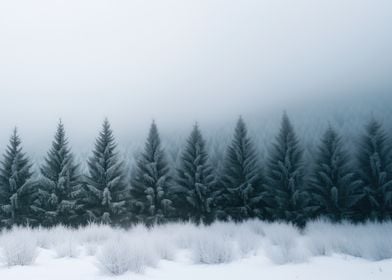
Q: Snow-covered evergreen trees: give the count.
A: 9